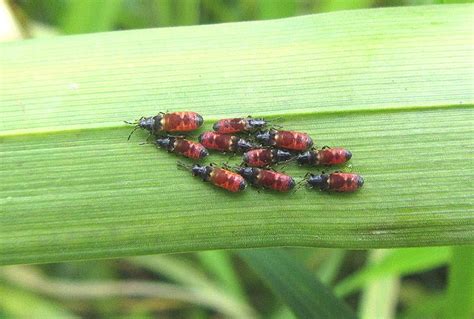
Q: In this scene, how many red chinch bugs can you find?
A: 10